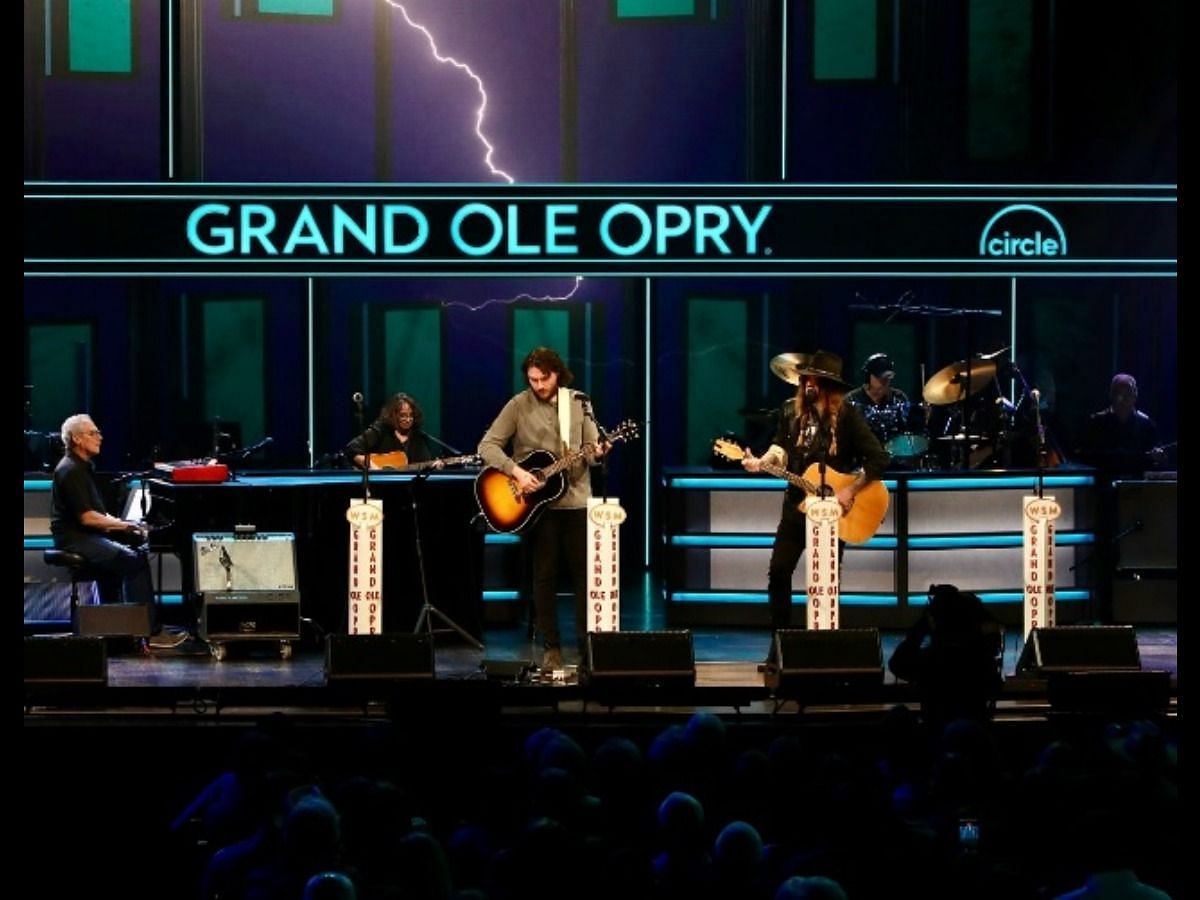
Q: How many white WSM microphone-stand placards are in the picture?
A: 4